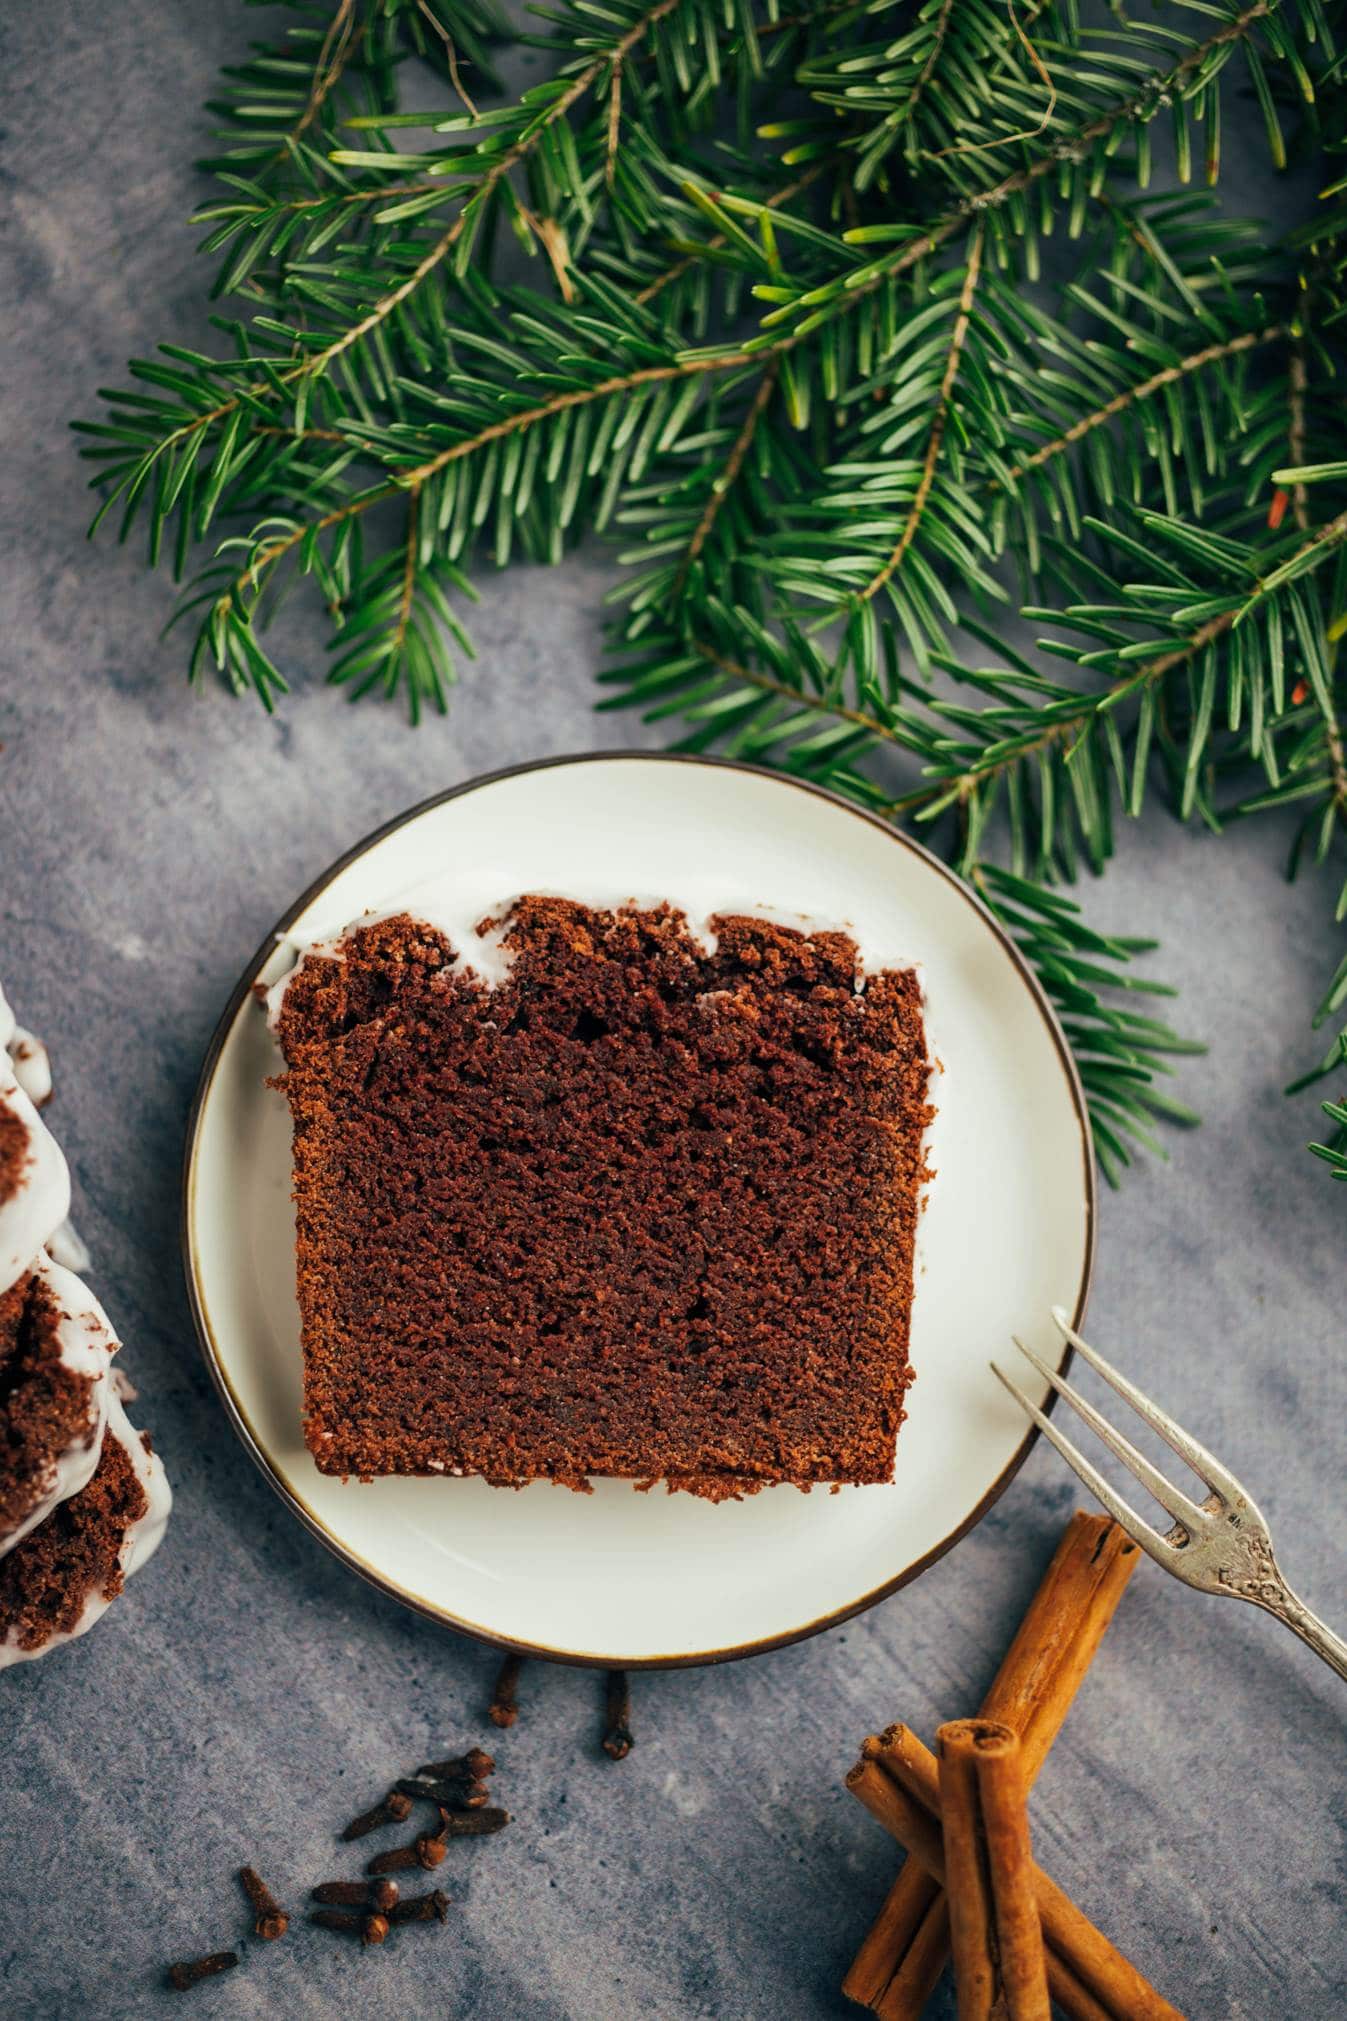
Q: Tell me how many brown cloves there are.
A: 12